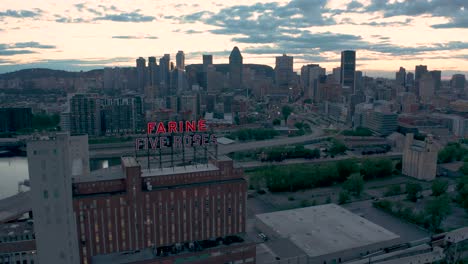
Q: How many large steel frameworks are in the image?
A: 1